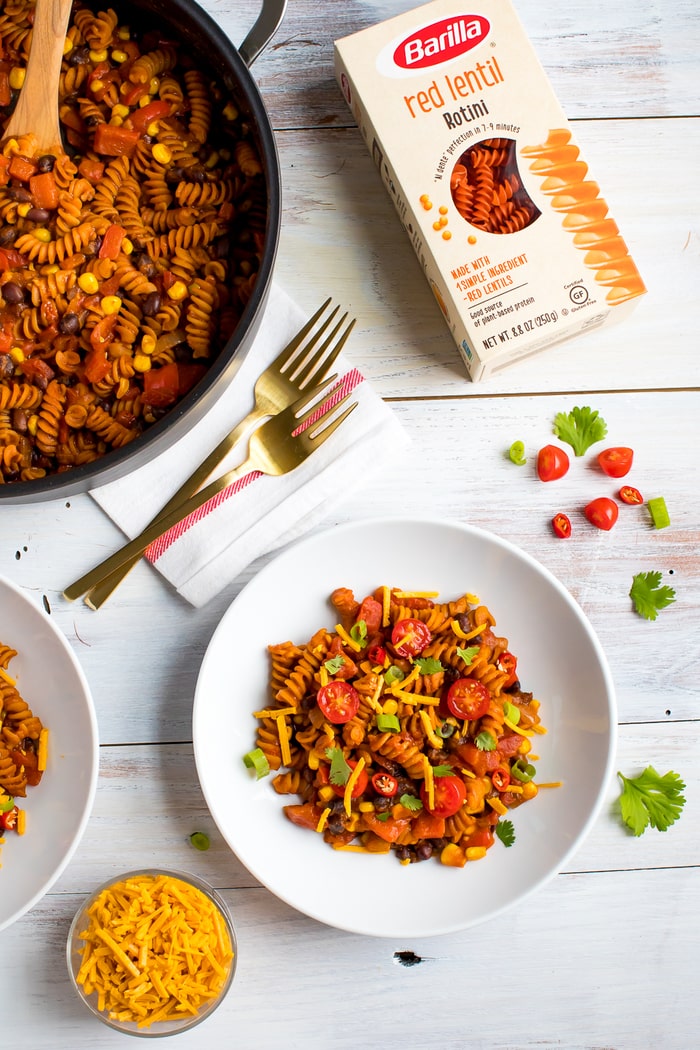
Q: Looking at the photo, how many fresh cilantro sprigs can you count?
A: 3